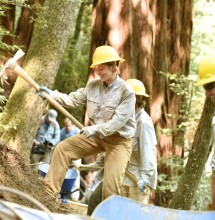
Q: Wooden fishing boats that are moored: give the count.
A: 0